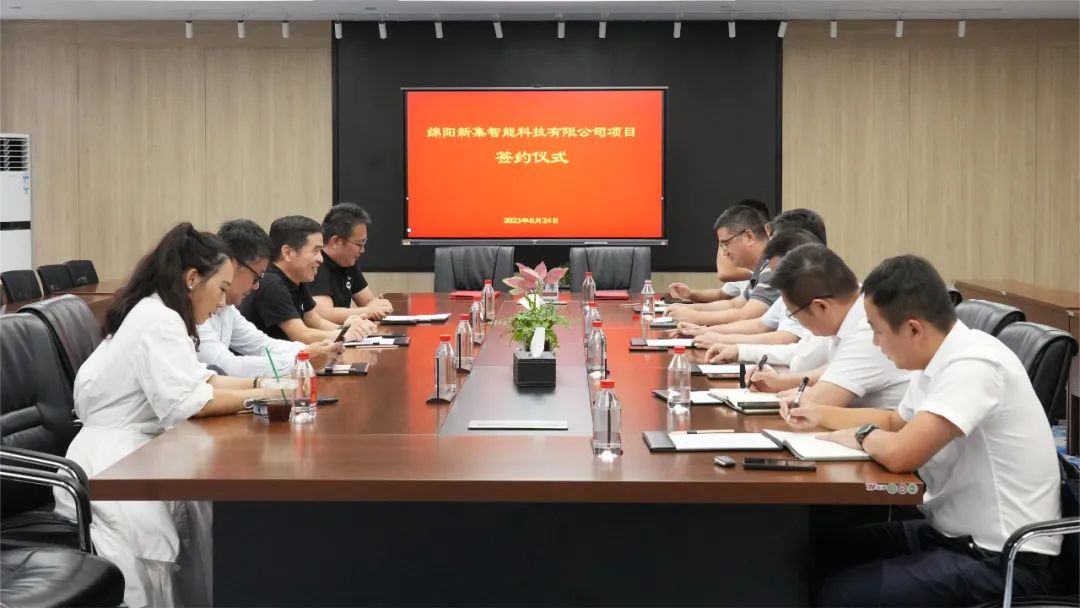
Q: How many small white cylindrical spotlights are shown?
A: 15